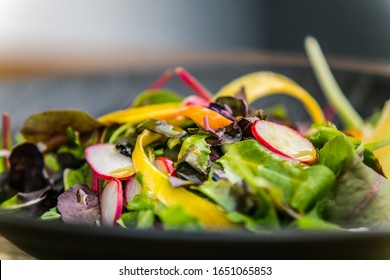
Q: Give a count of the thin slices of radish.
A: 5